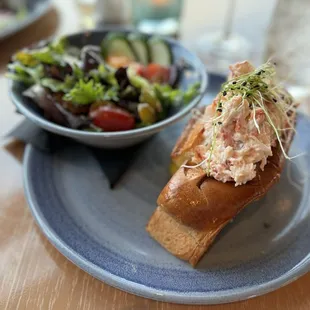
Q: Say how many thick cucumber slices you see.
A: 3